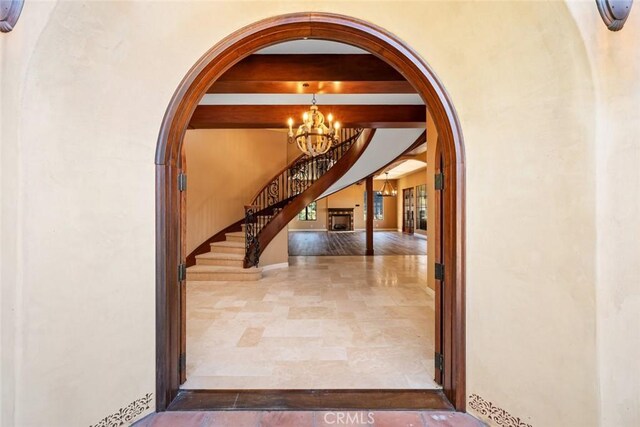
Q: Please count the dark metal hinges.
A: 6